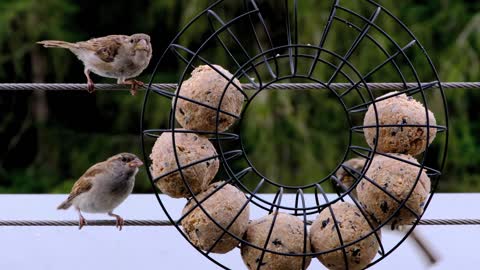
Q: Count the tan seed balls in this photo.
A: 7